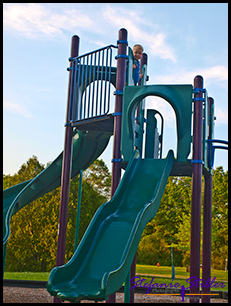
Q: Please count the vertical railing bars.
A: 11